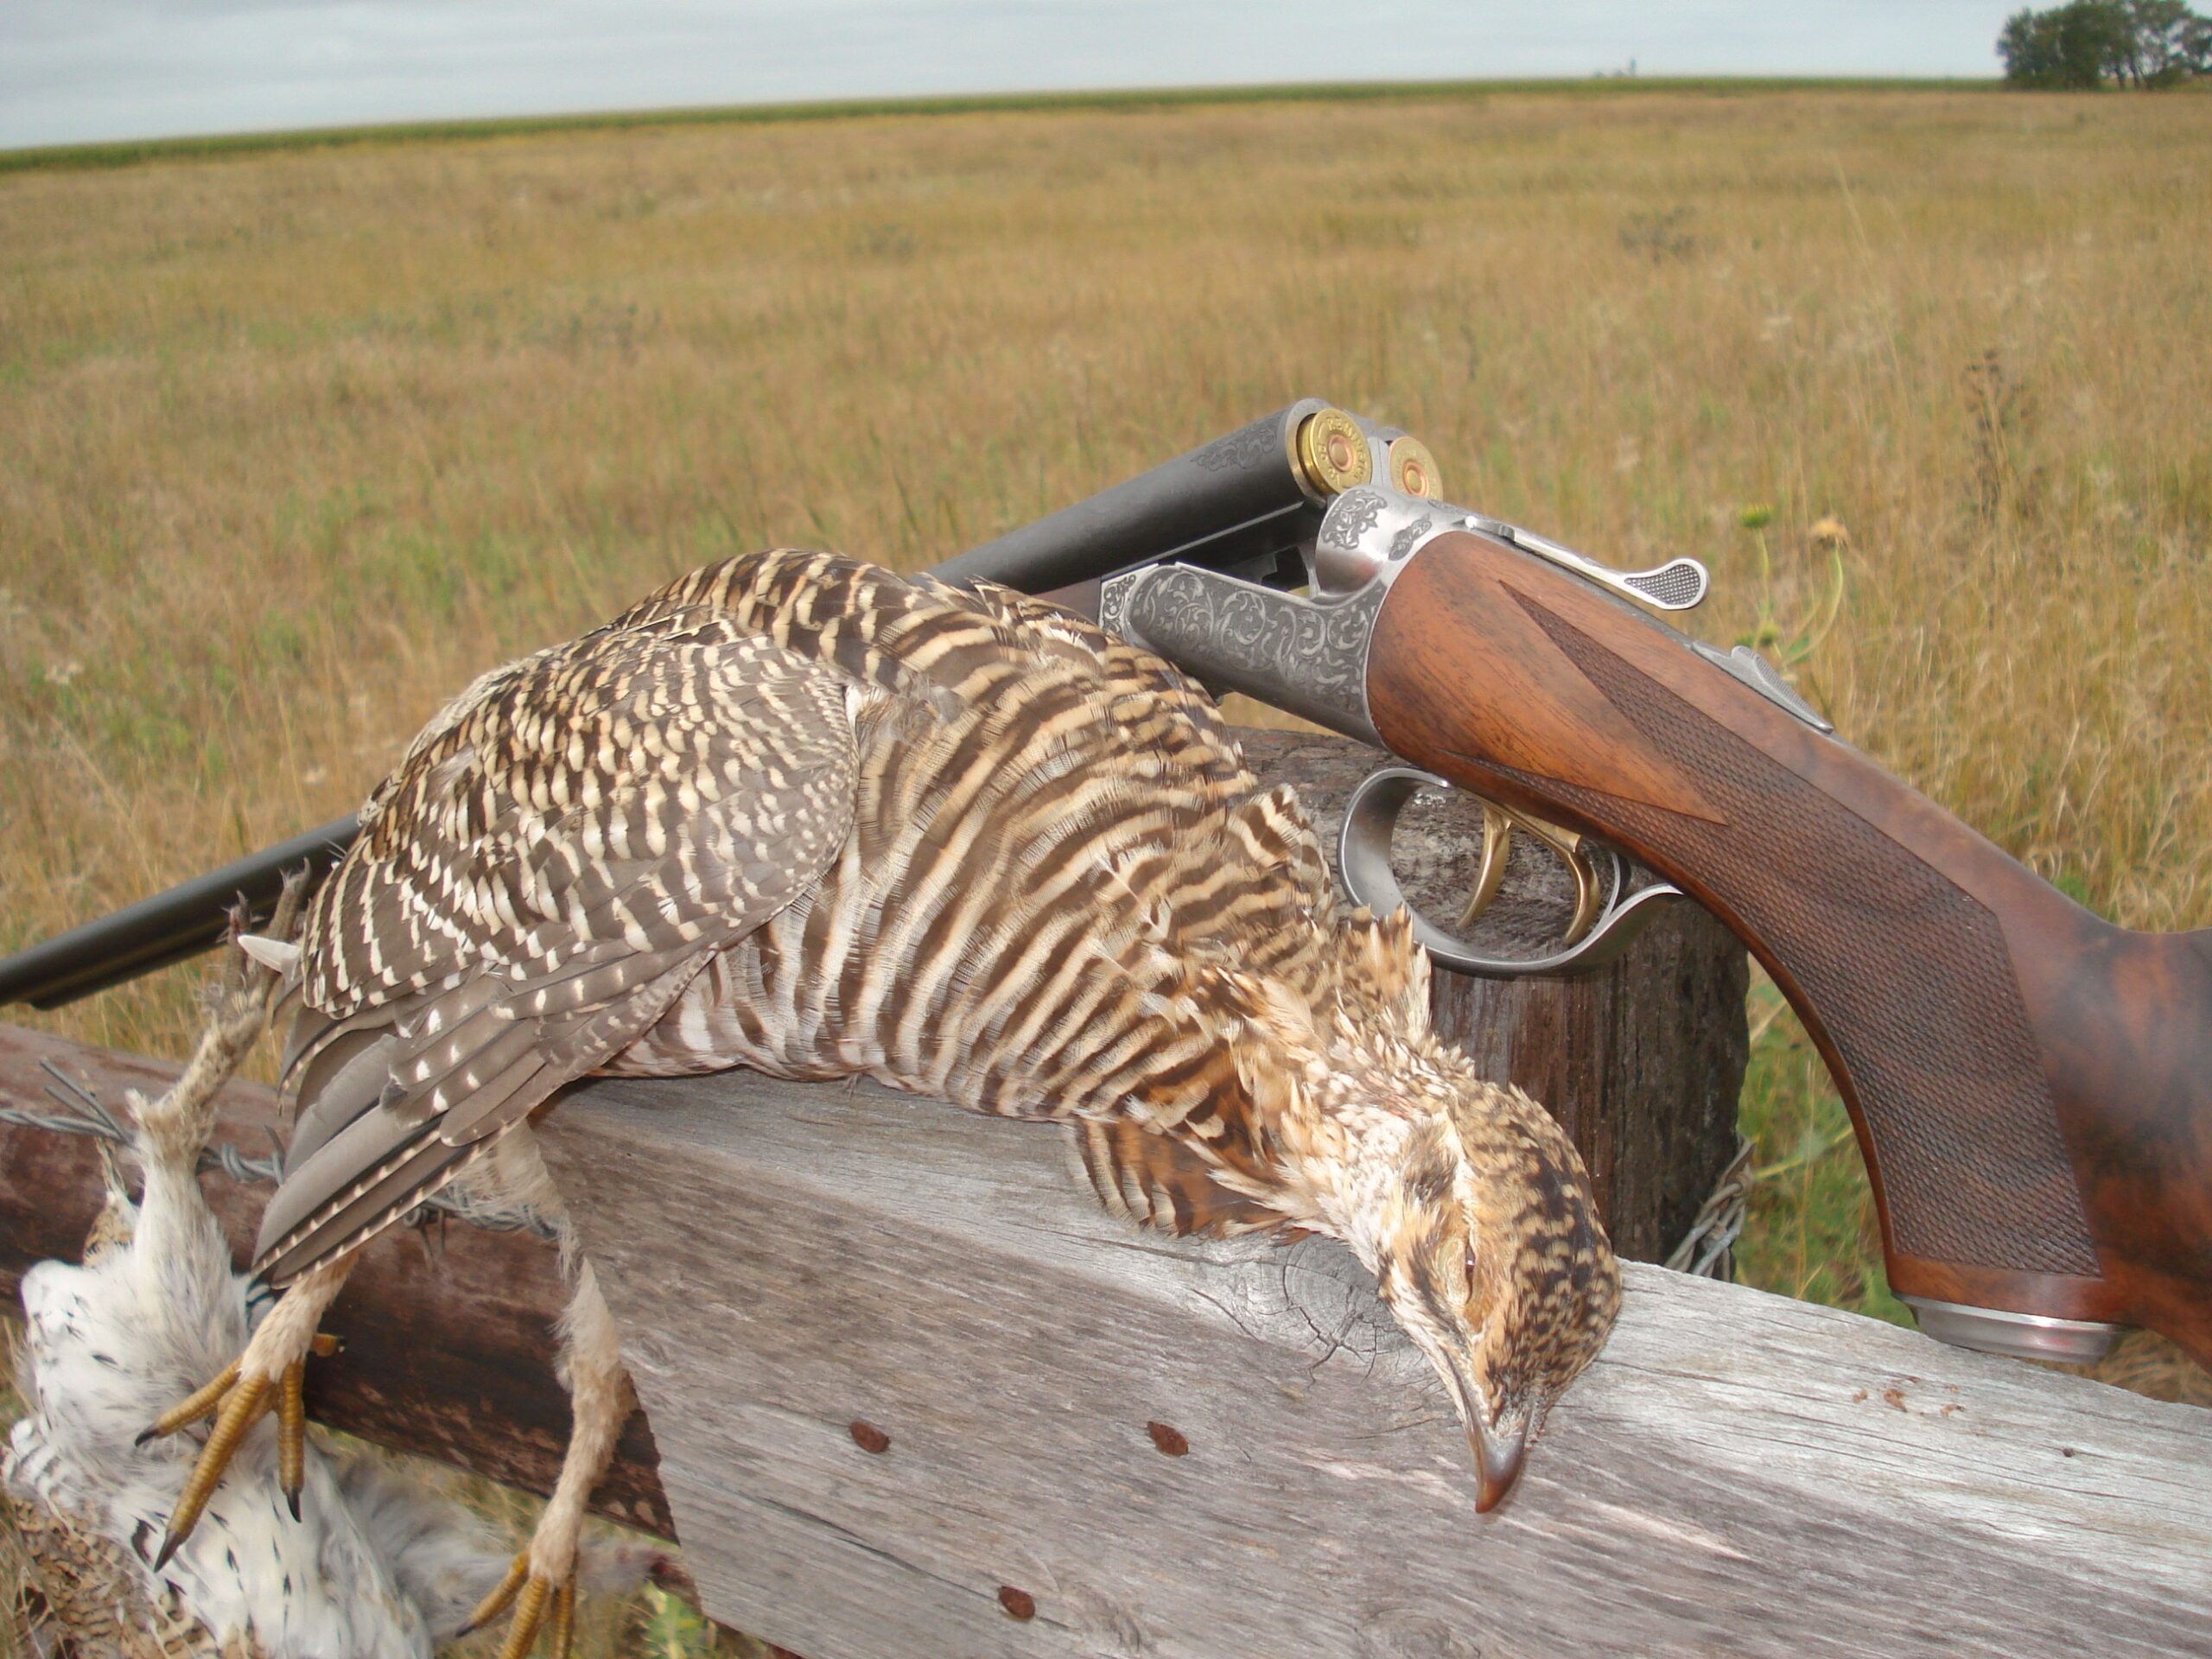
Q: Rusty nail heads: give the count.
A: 3